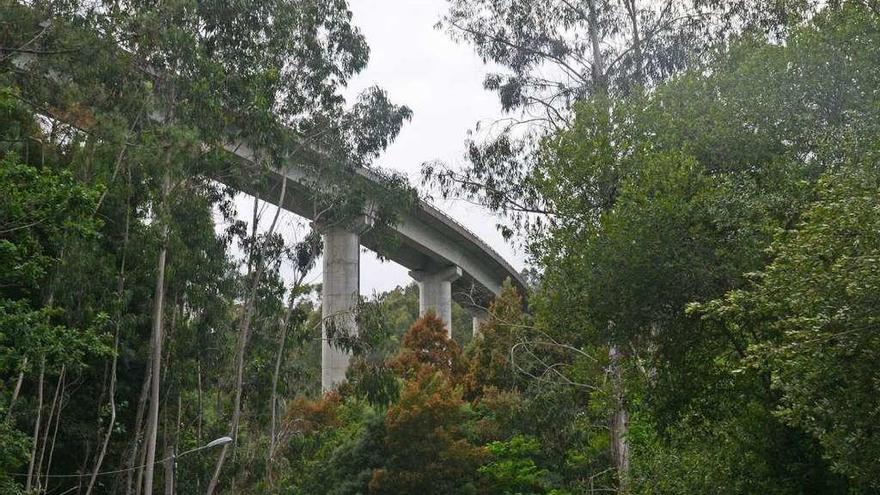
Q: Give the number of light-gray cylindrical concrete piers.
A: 3